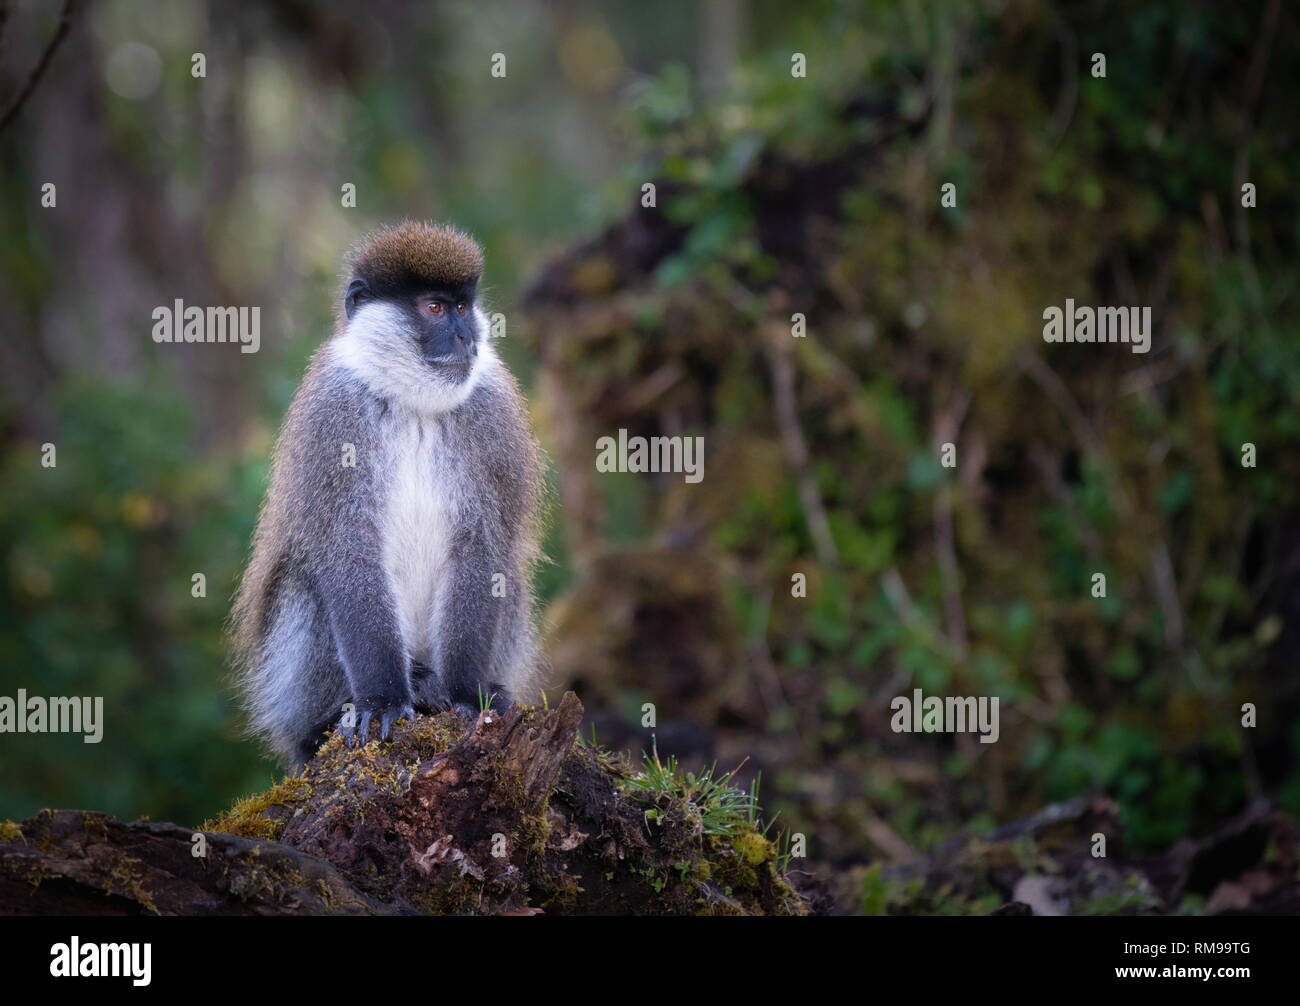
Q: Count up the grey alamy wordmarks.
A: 5